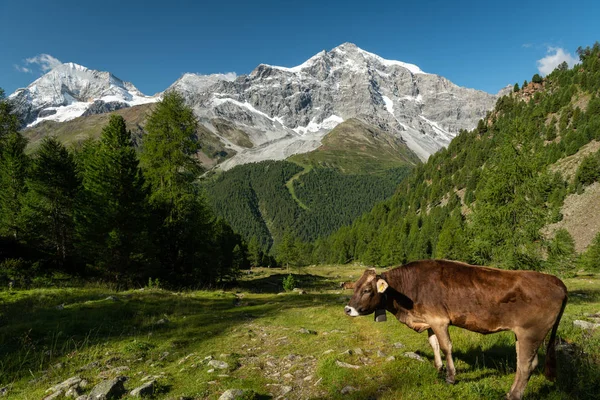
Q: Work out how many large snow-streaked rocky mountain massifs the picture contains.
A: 2